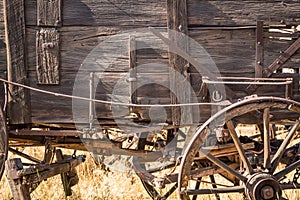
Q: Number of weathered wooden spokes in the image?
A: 7